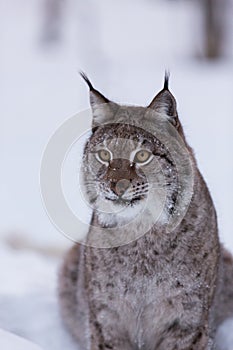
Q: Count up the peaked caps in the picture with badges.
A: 0